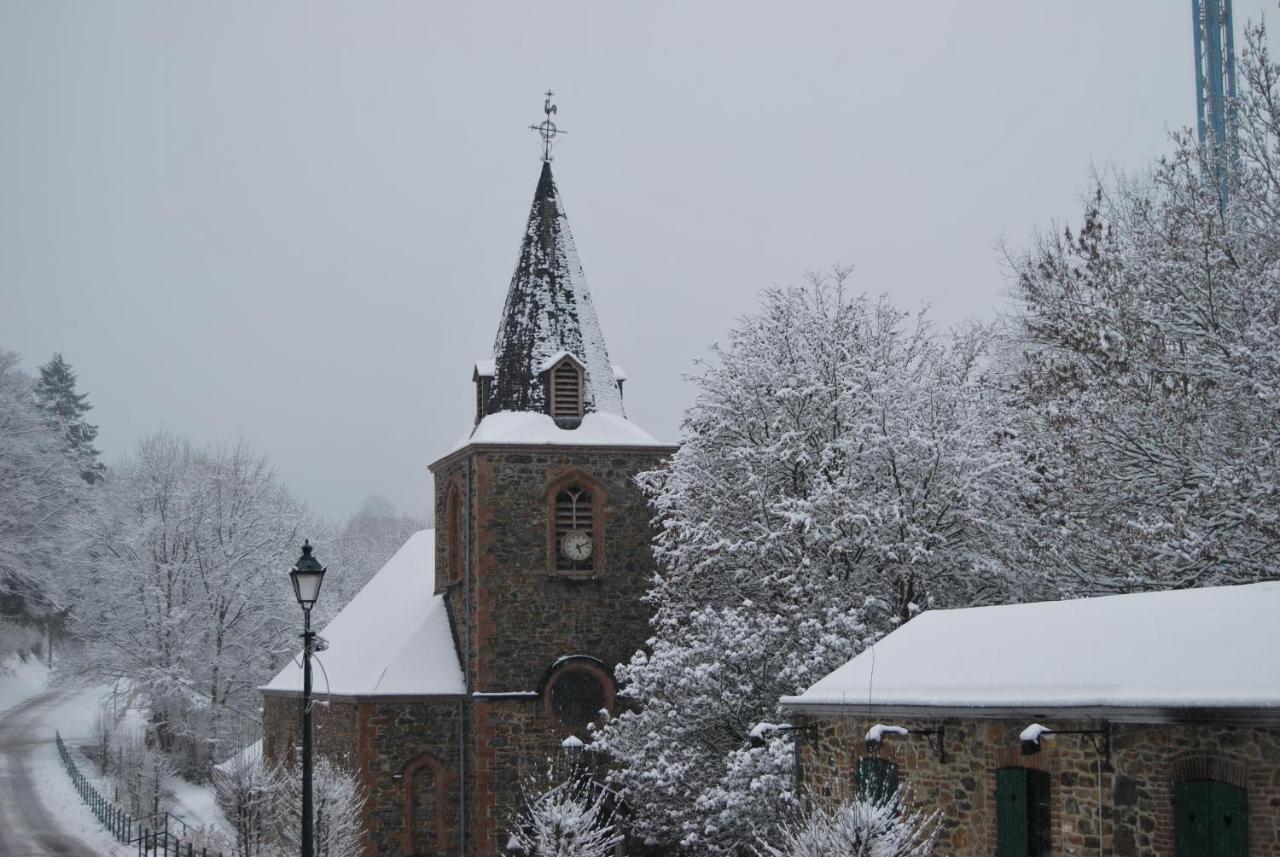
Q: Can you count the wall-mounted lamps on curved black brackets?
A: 3